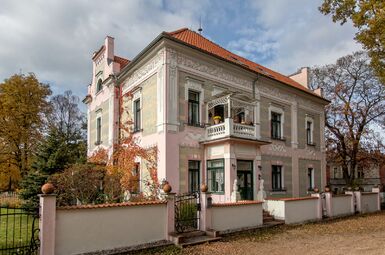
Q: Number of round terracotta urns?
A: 5